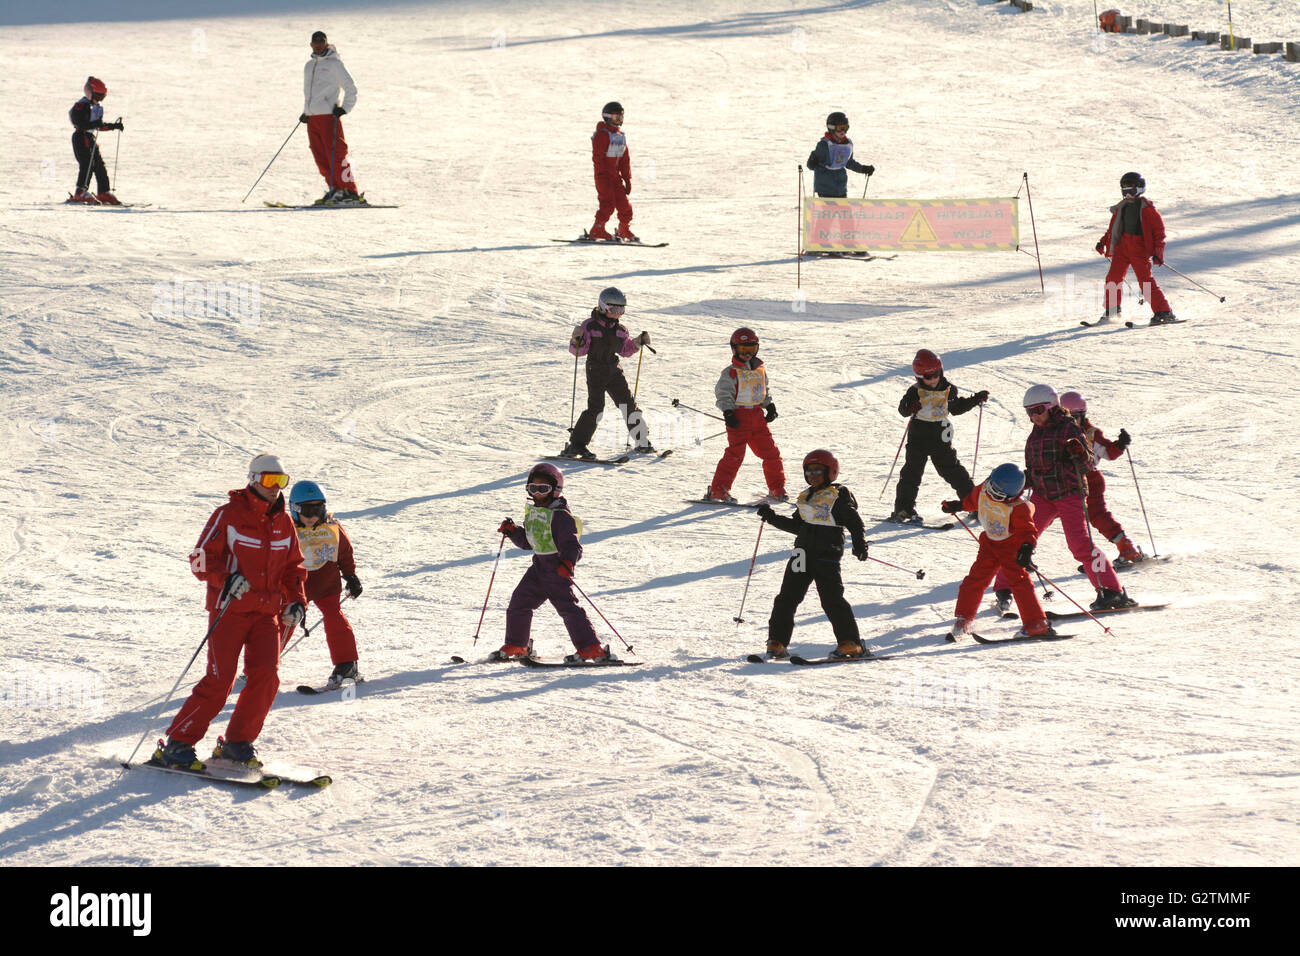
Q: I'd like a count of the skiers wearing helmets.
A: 13